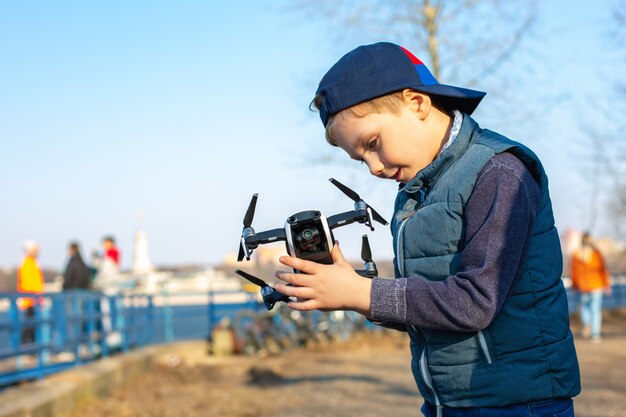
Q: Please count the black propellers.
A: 4